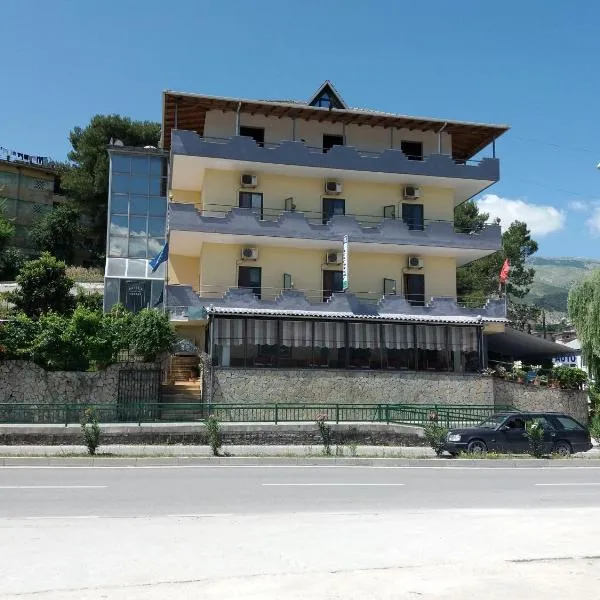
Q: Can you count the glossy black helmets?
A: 0